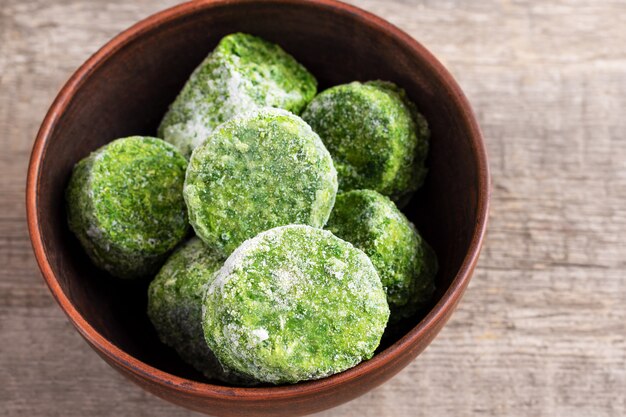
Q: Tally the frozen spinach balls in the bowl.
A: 7